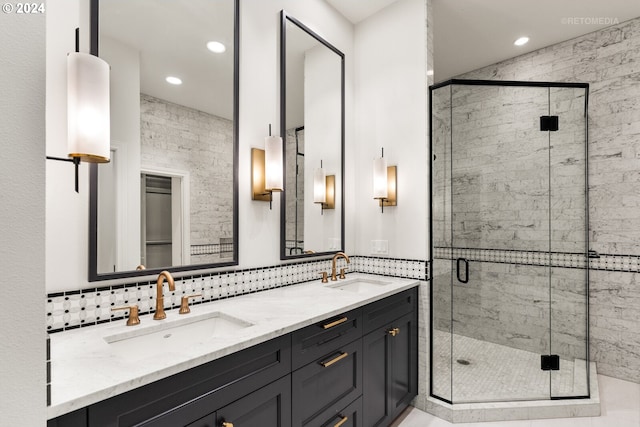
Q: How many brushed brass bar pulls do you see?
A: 3